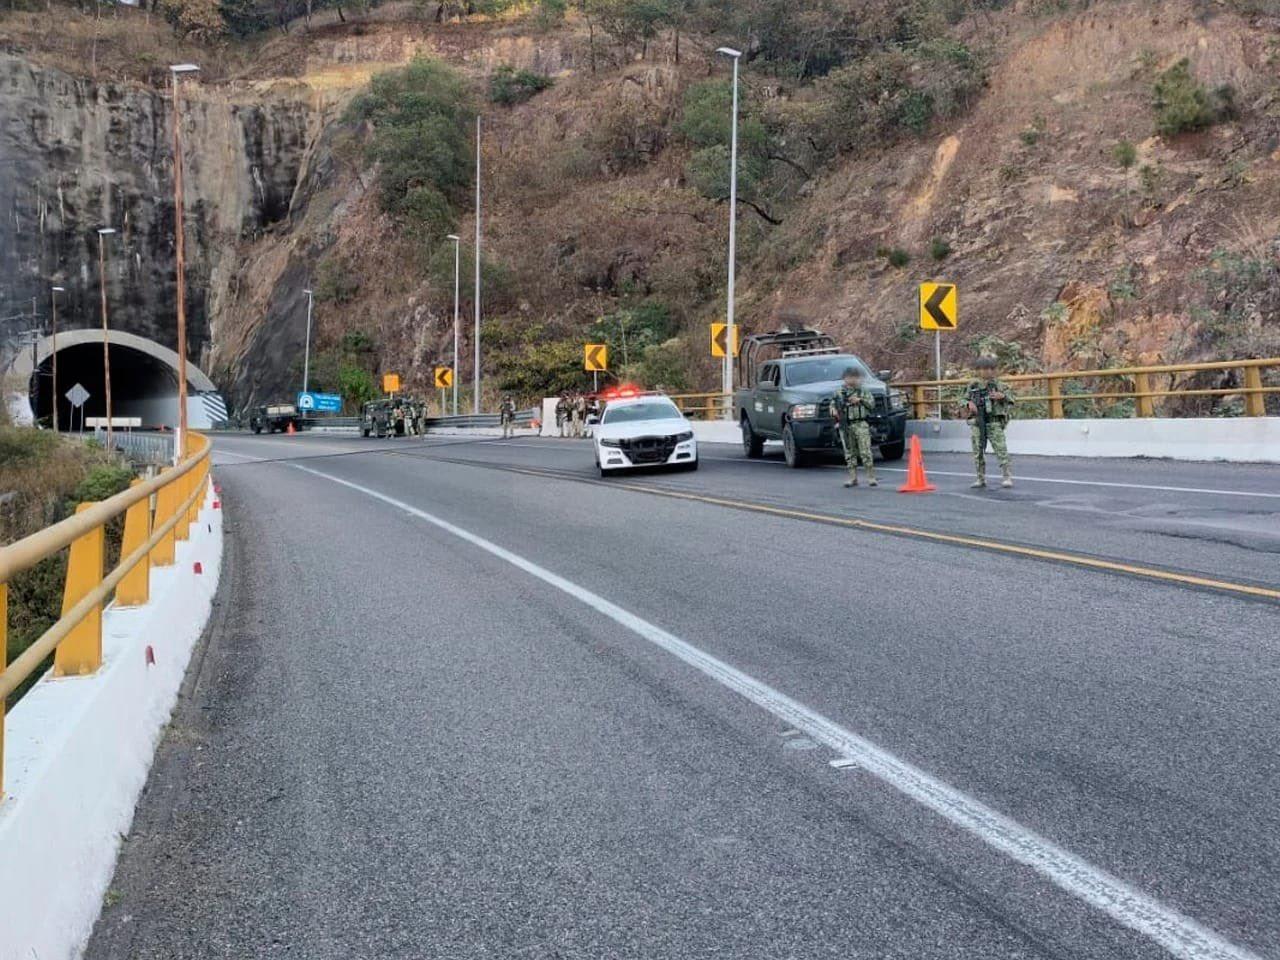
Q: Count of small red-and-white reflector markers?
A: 4